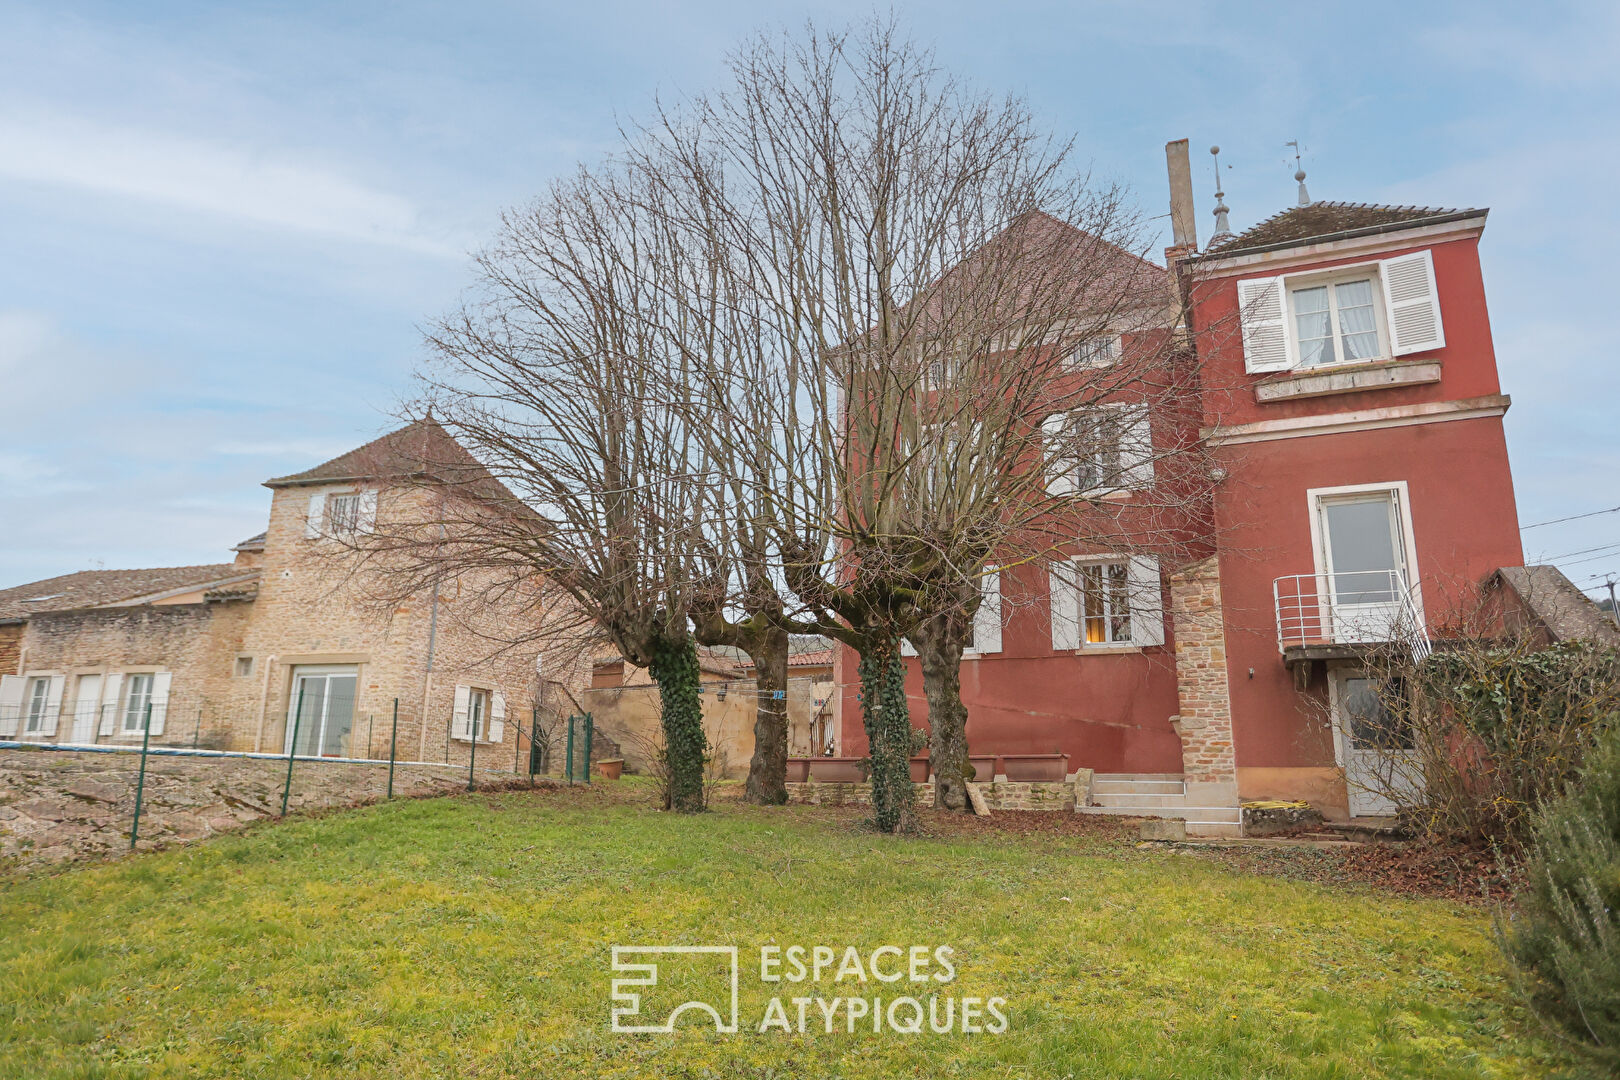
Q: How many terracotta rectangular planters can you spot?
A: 5